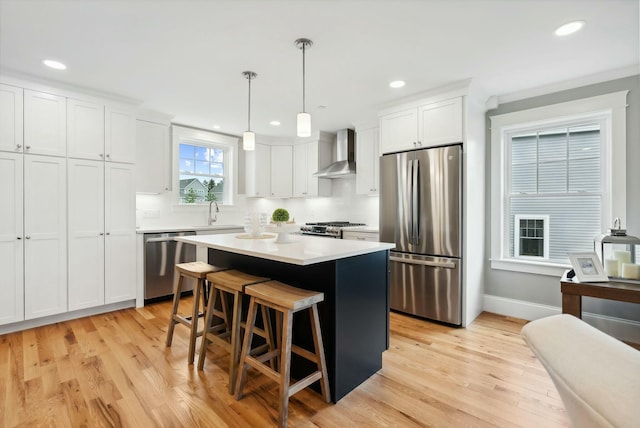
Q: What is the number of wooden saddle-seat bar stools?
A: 3